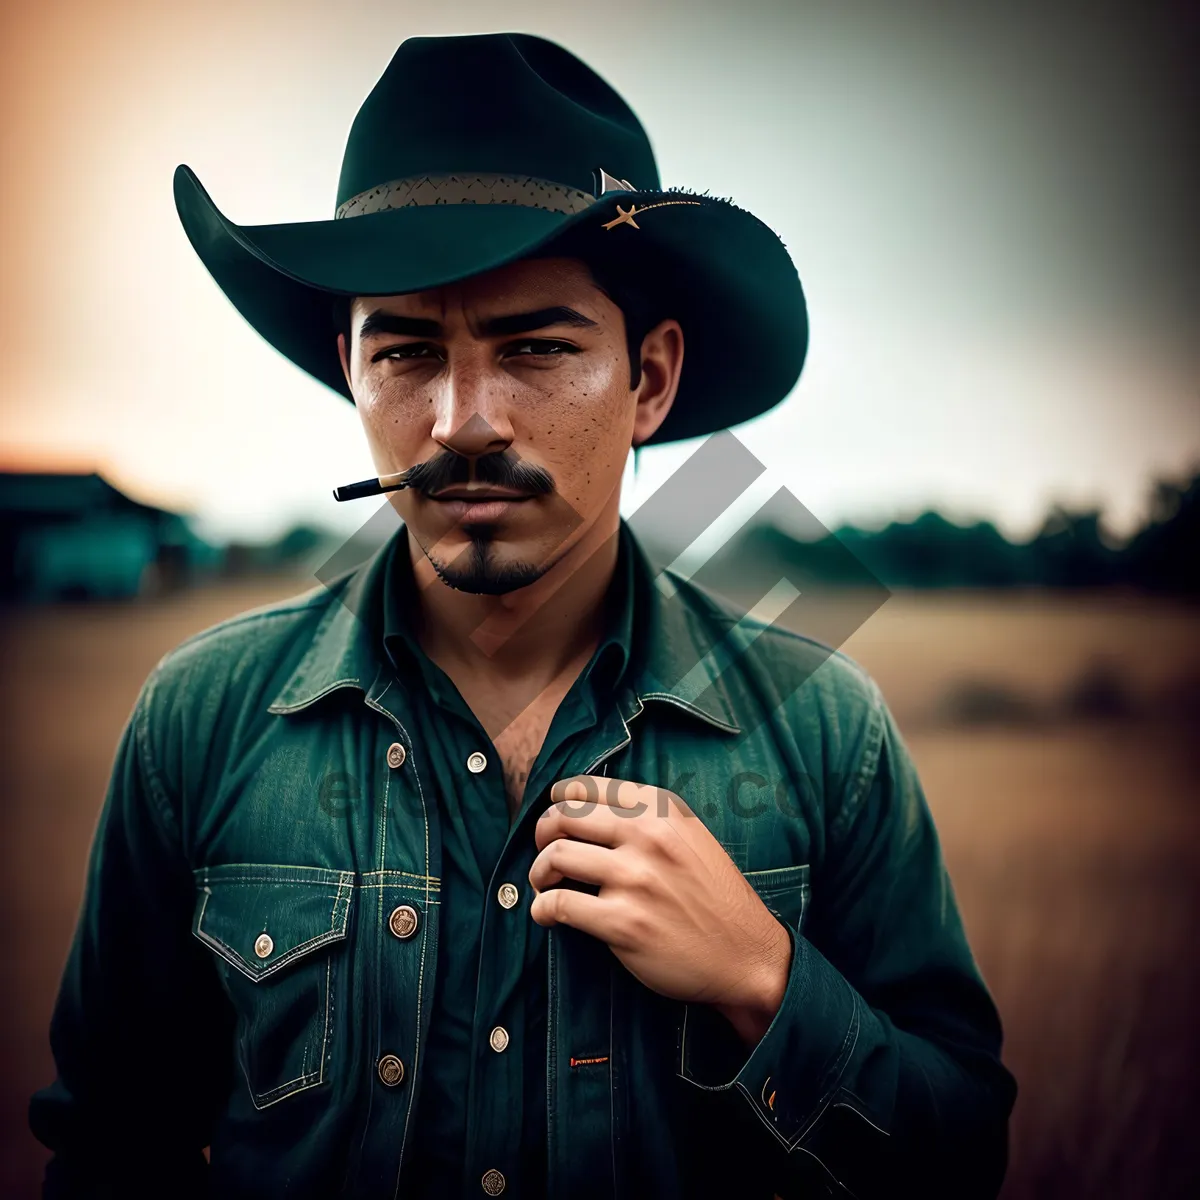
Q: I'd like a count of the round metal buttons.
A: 8